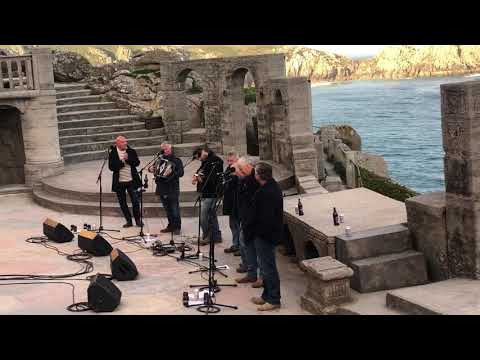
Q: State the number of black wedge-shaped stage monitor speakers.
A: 4